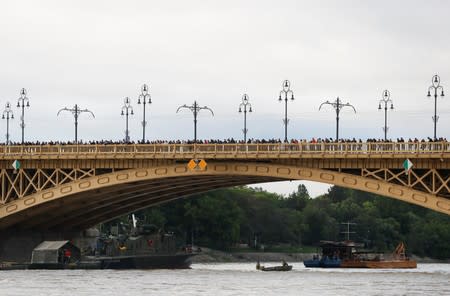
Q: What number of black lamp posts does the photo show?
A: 11